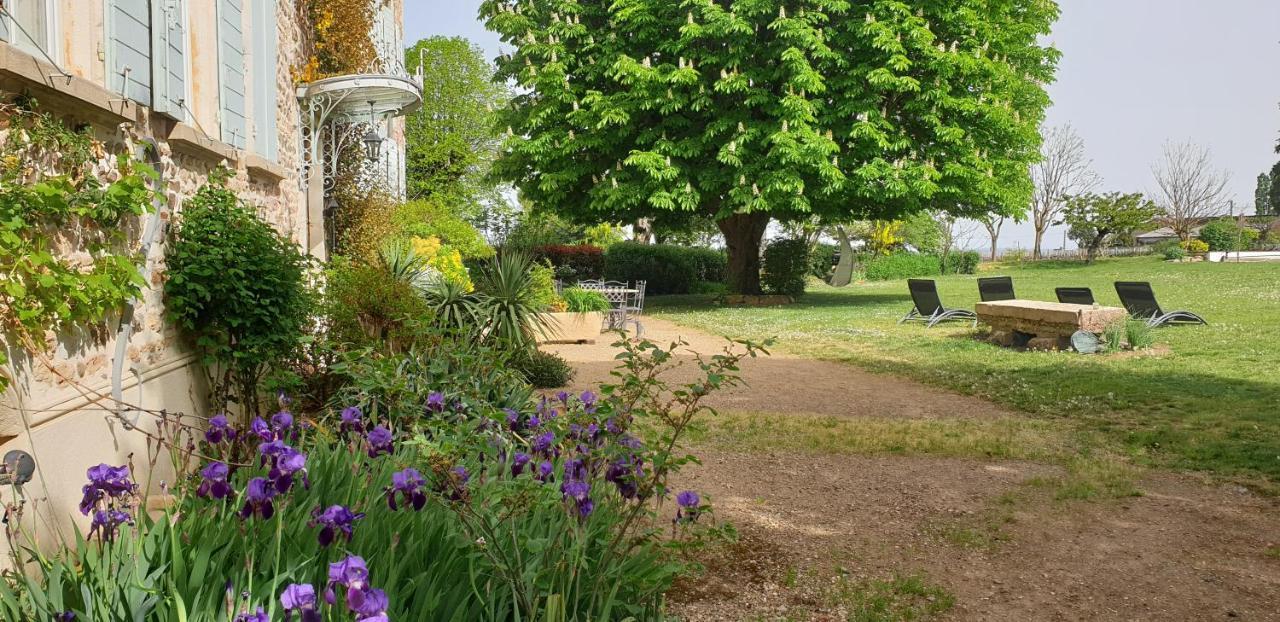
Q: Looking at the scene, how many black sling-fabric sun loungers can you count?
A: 4